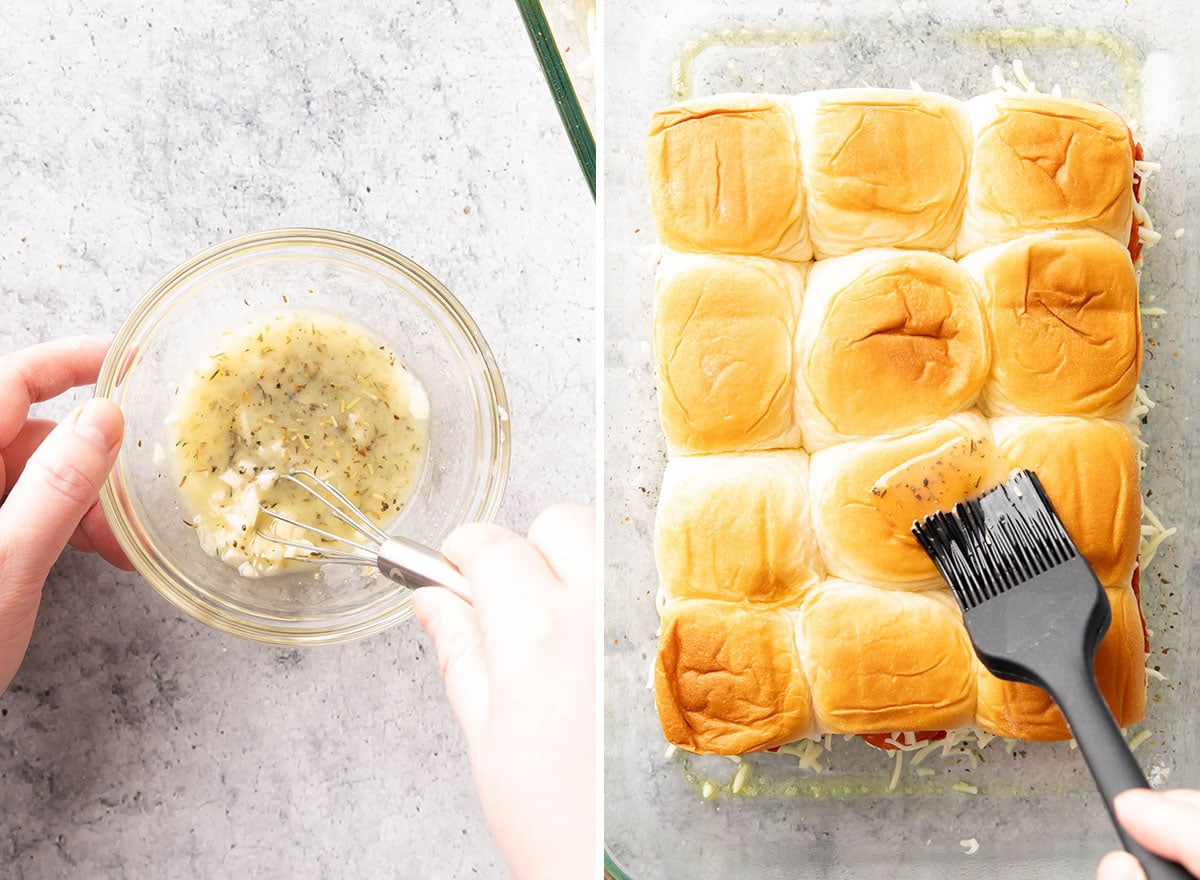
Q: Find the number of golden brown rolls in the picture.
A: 12